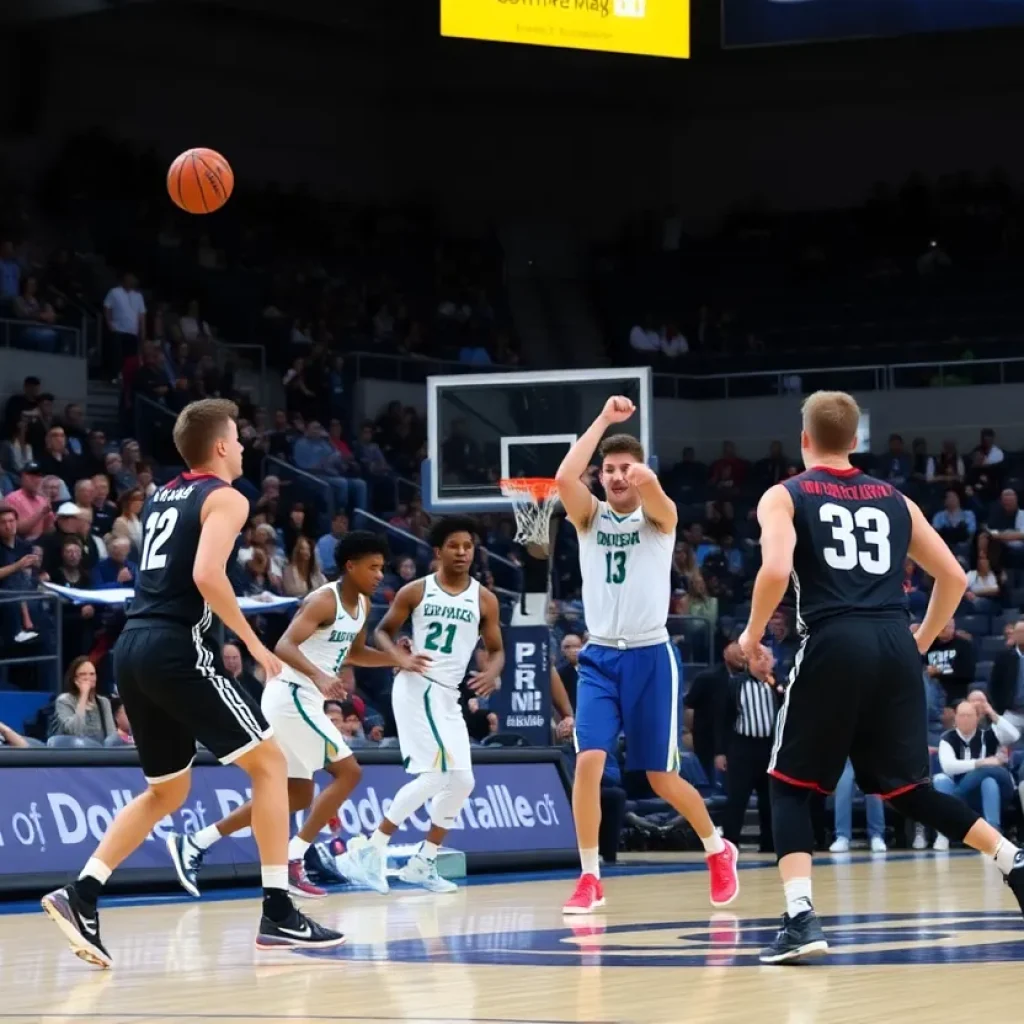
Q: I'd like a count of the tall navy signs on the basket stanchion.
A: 1